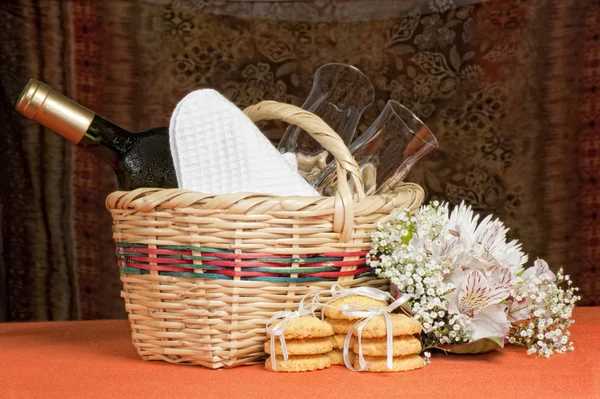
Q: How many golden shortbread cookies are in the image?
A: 10